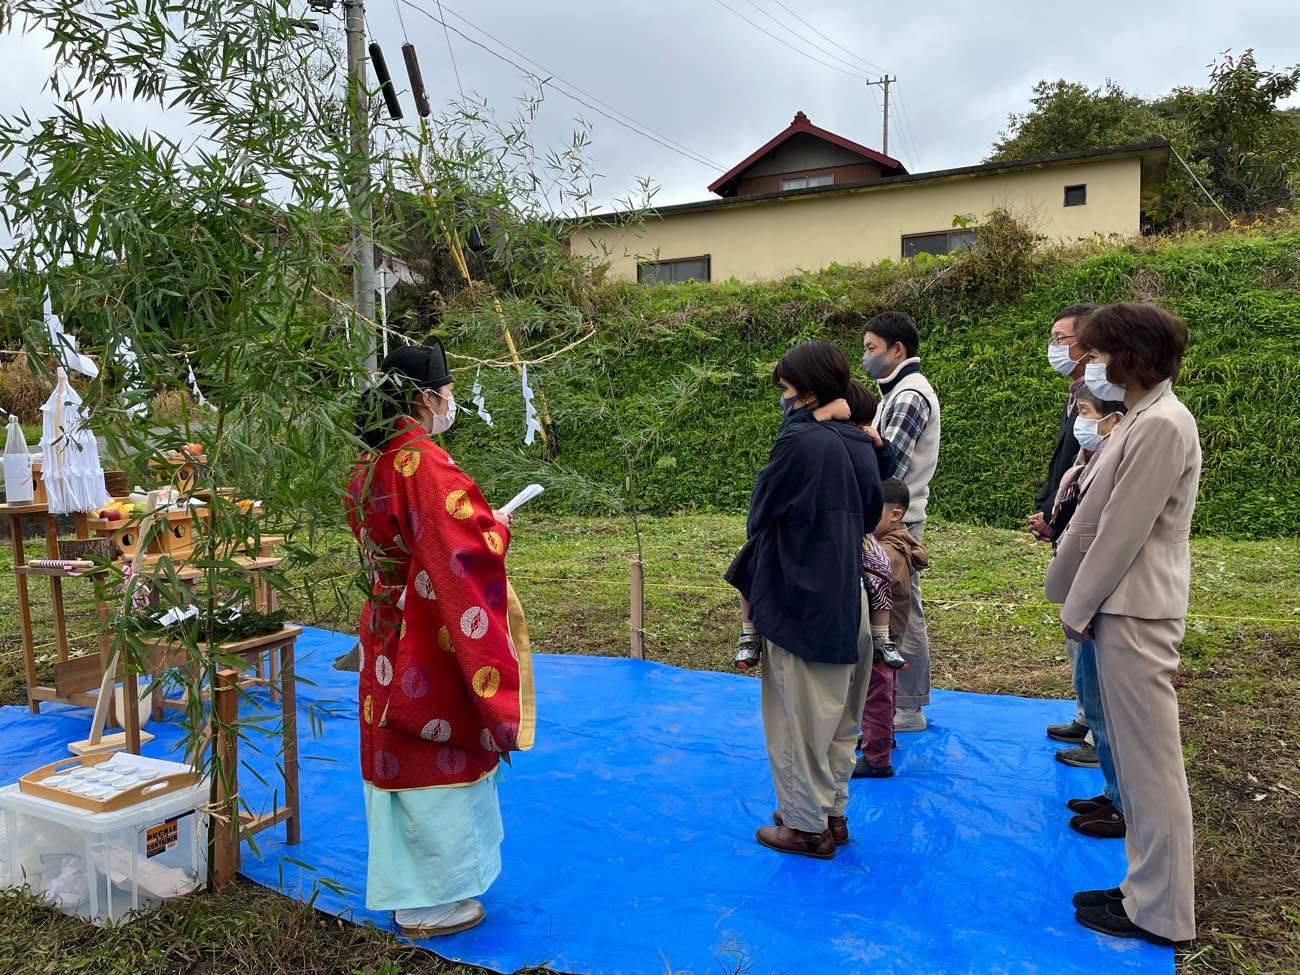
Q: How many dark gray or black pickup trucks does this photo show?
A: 0